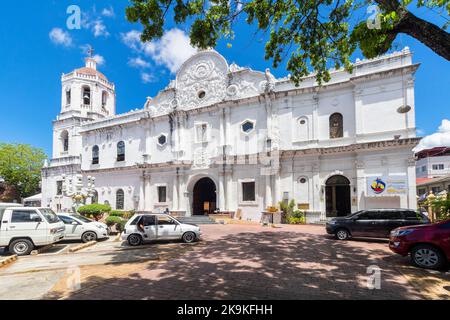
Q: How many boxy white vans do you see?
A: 1